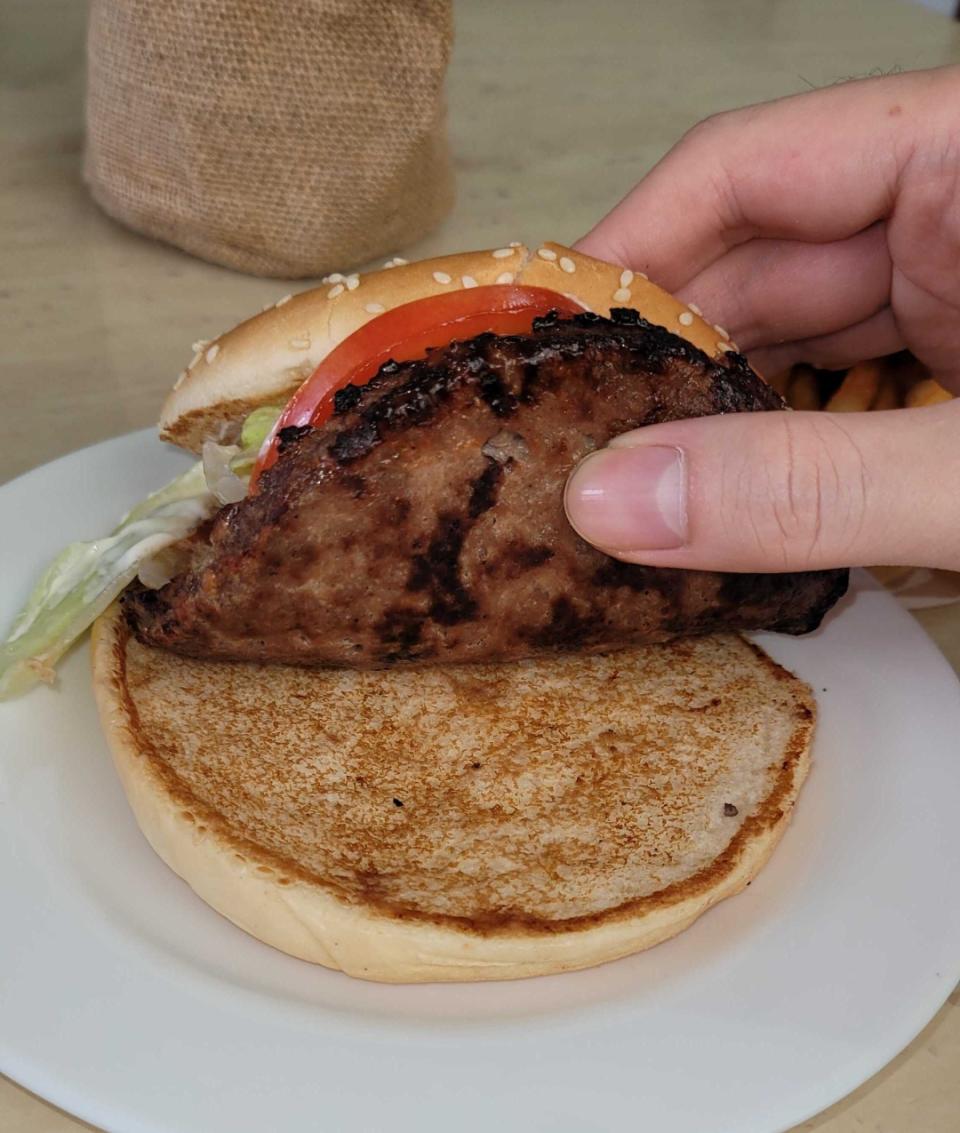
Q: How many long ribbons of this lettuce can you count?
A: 1